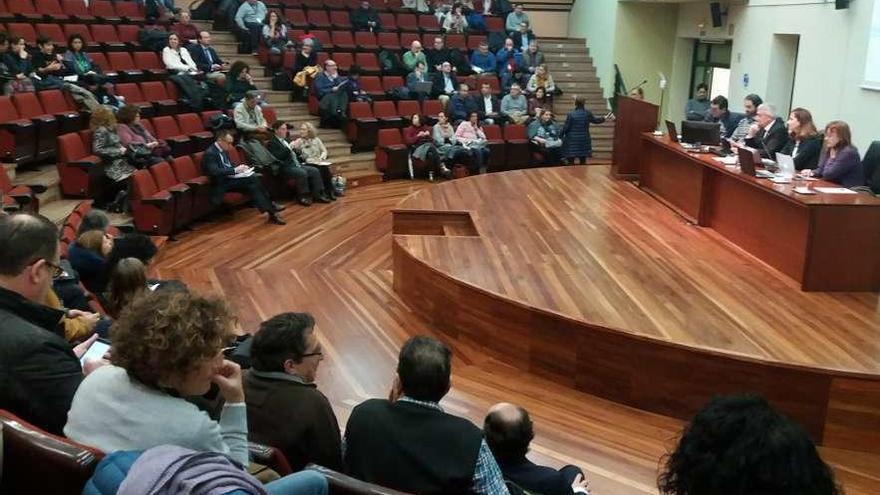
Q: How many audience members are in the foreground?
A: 6